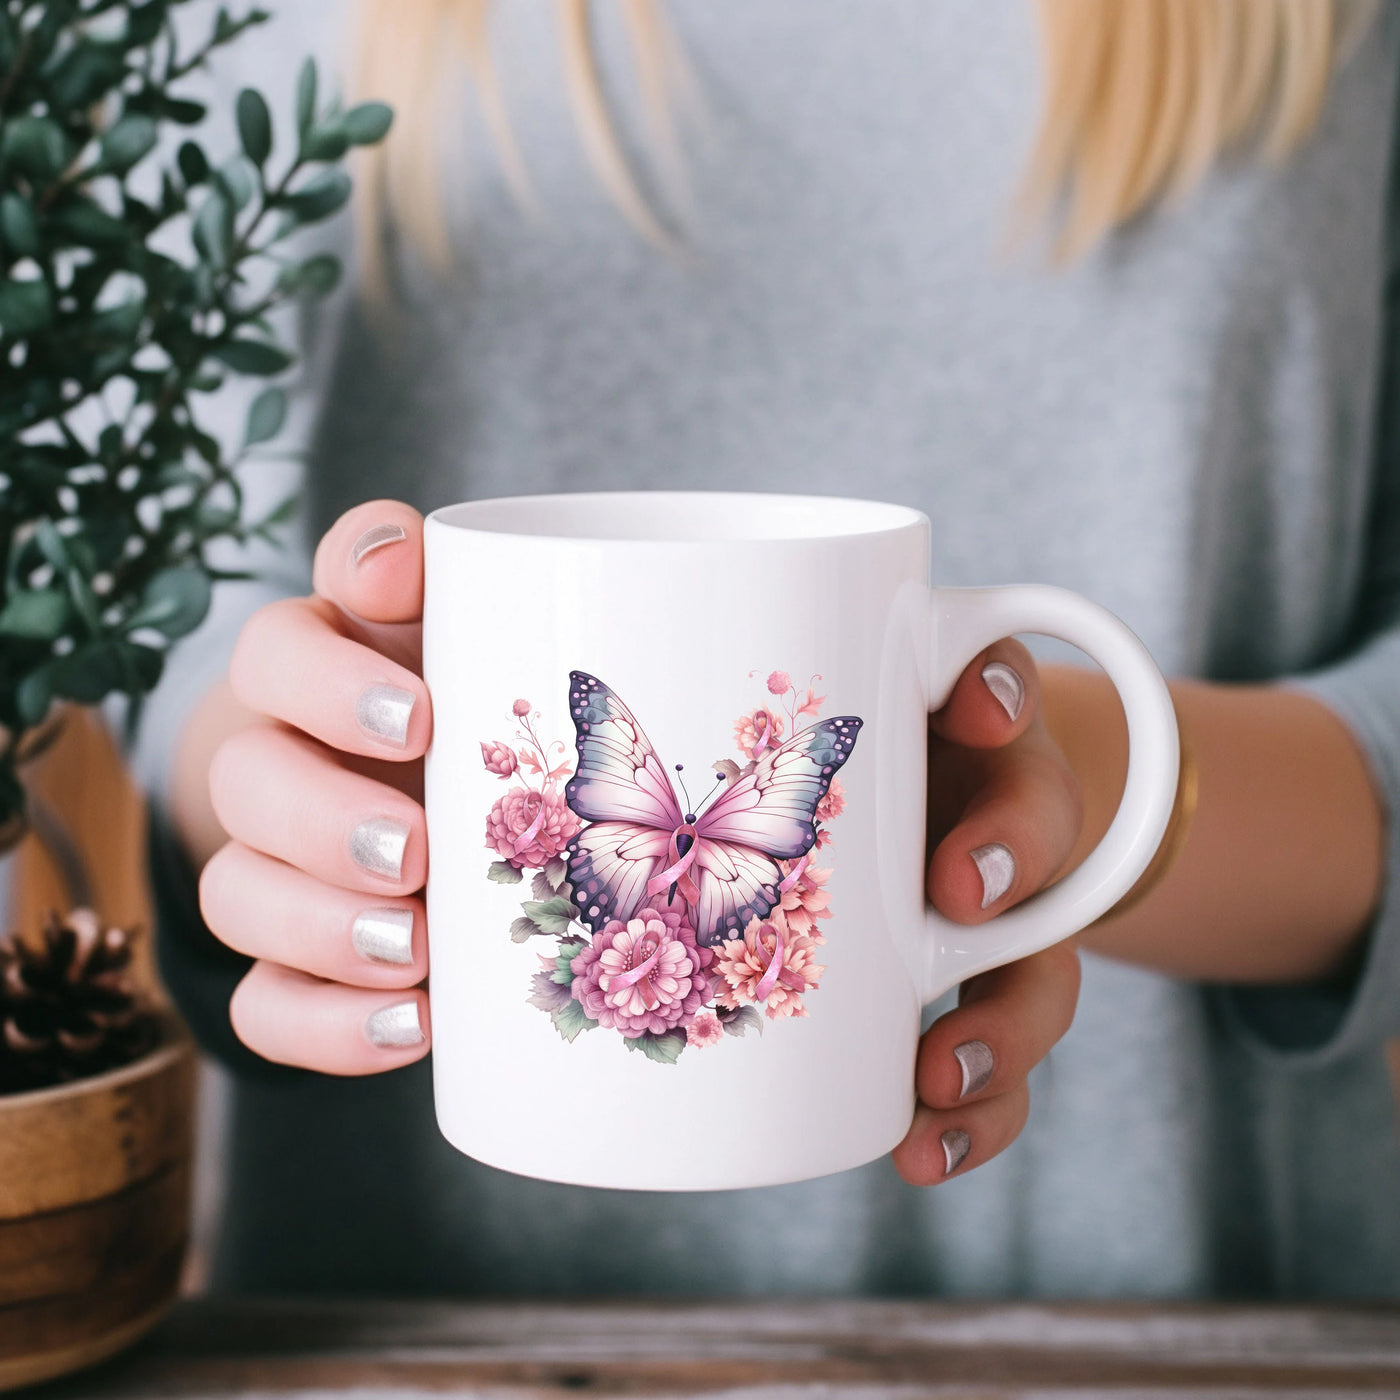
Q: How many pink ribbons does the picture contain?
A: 6